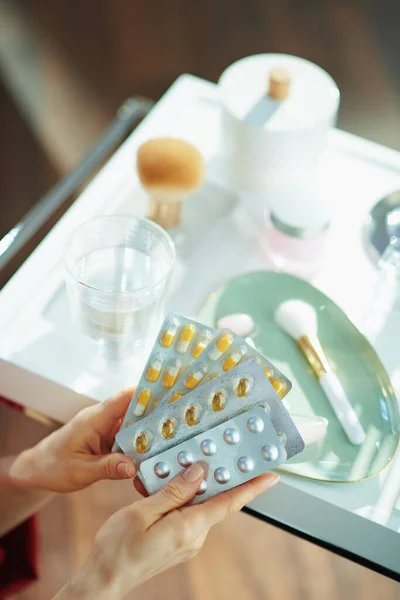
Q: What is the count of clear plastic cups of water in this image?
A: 1